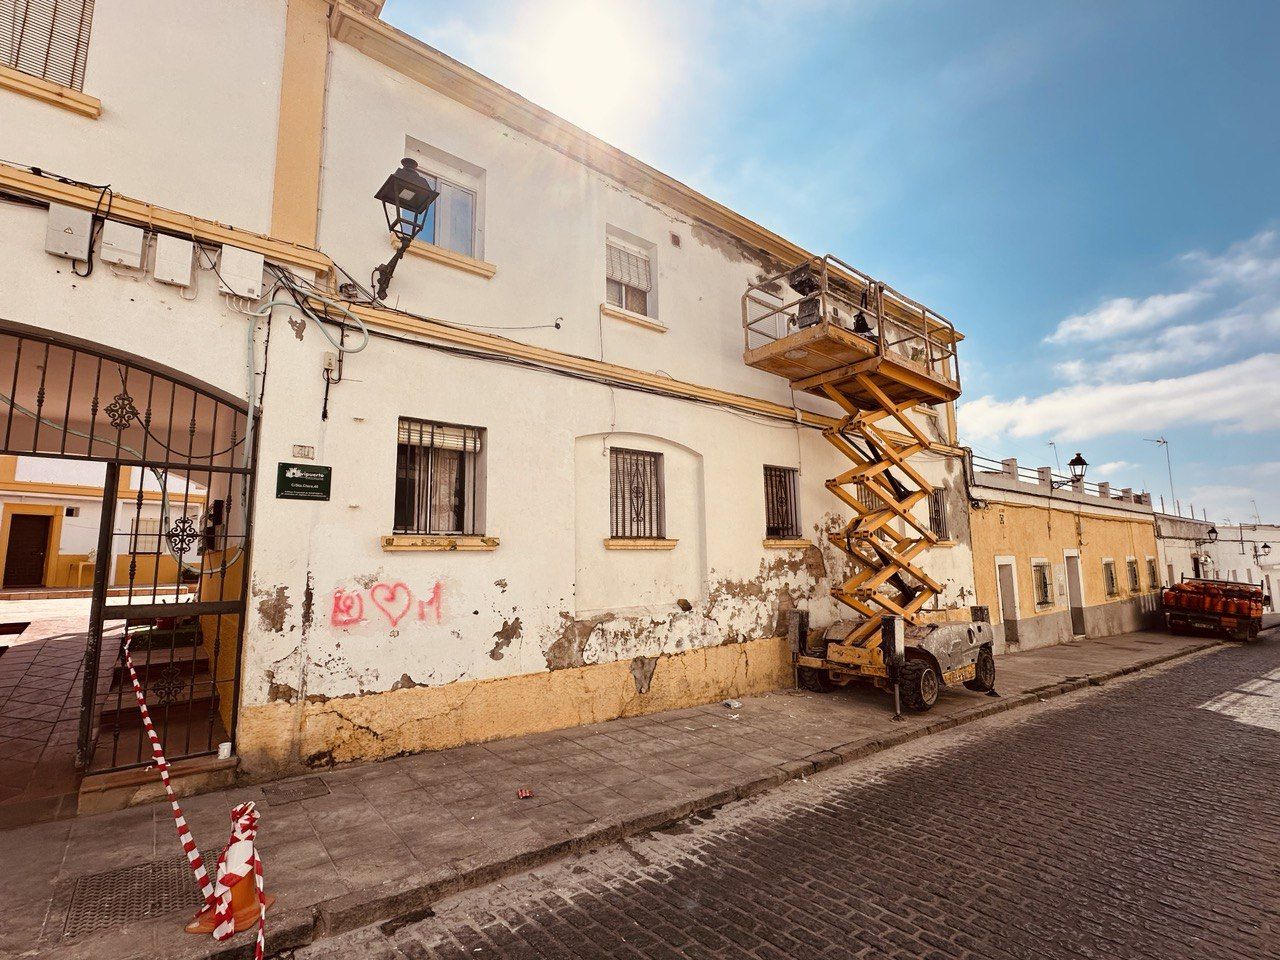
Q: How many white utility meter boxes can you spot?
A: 4